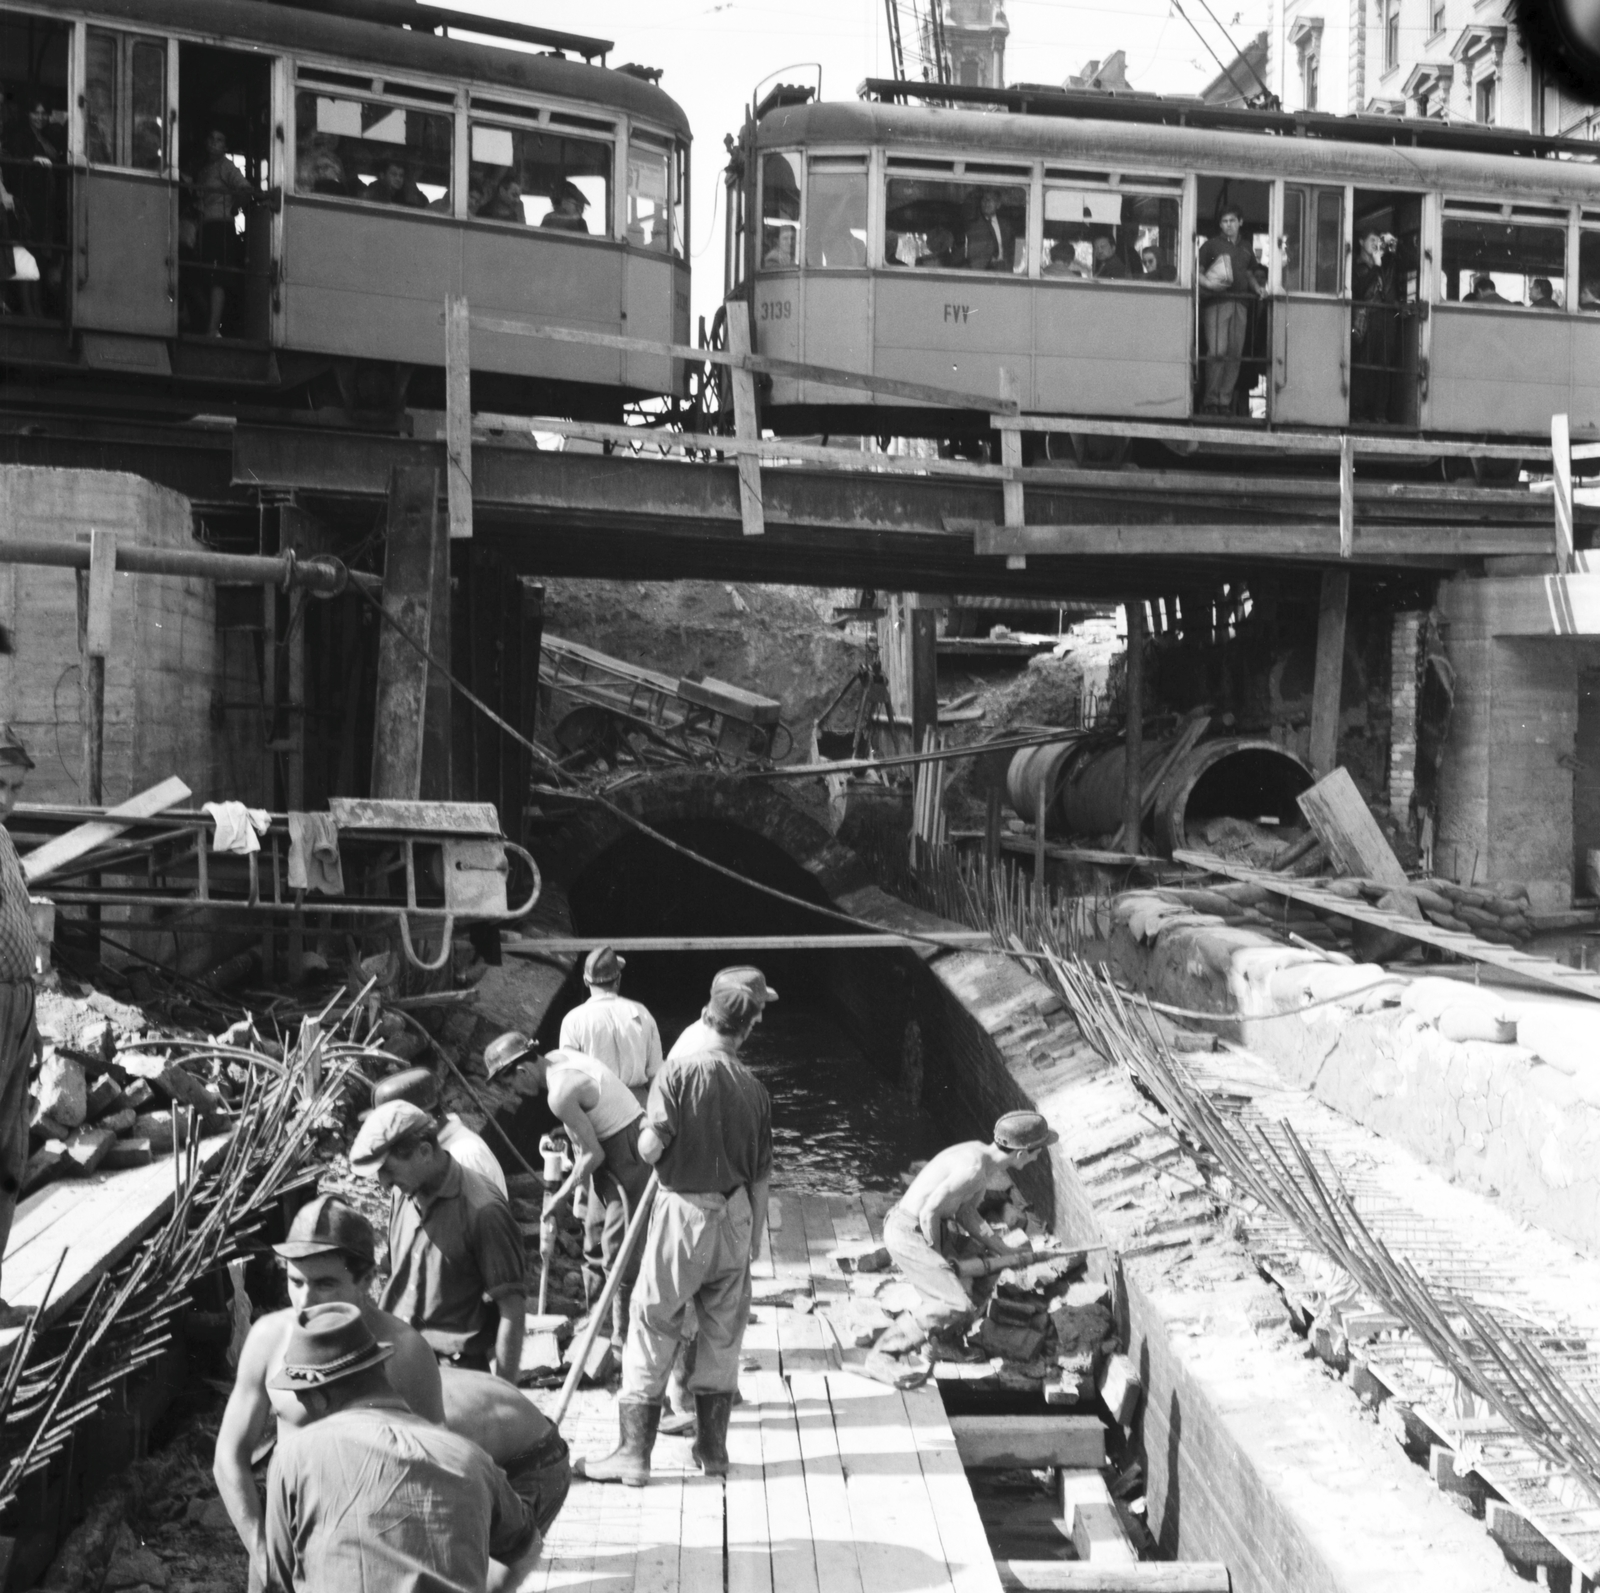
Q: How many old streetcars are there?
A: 2